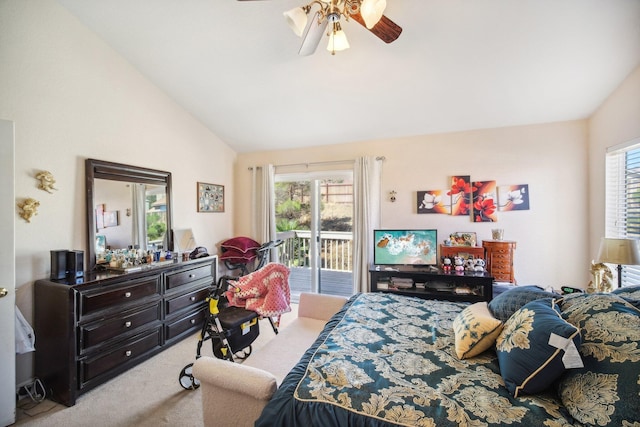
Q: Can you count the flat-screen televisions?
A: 1